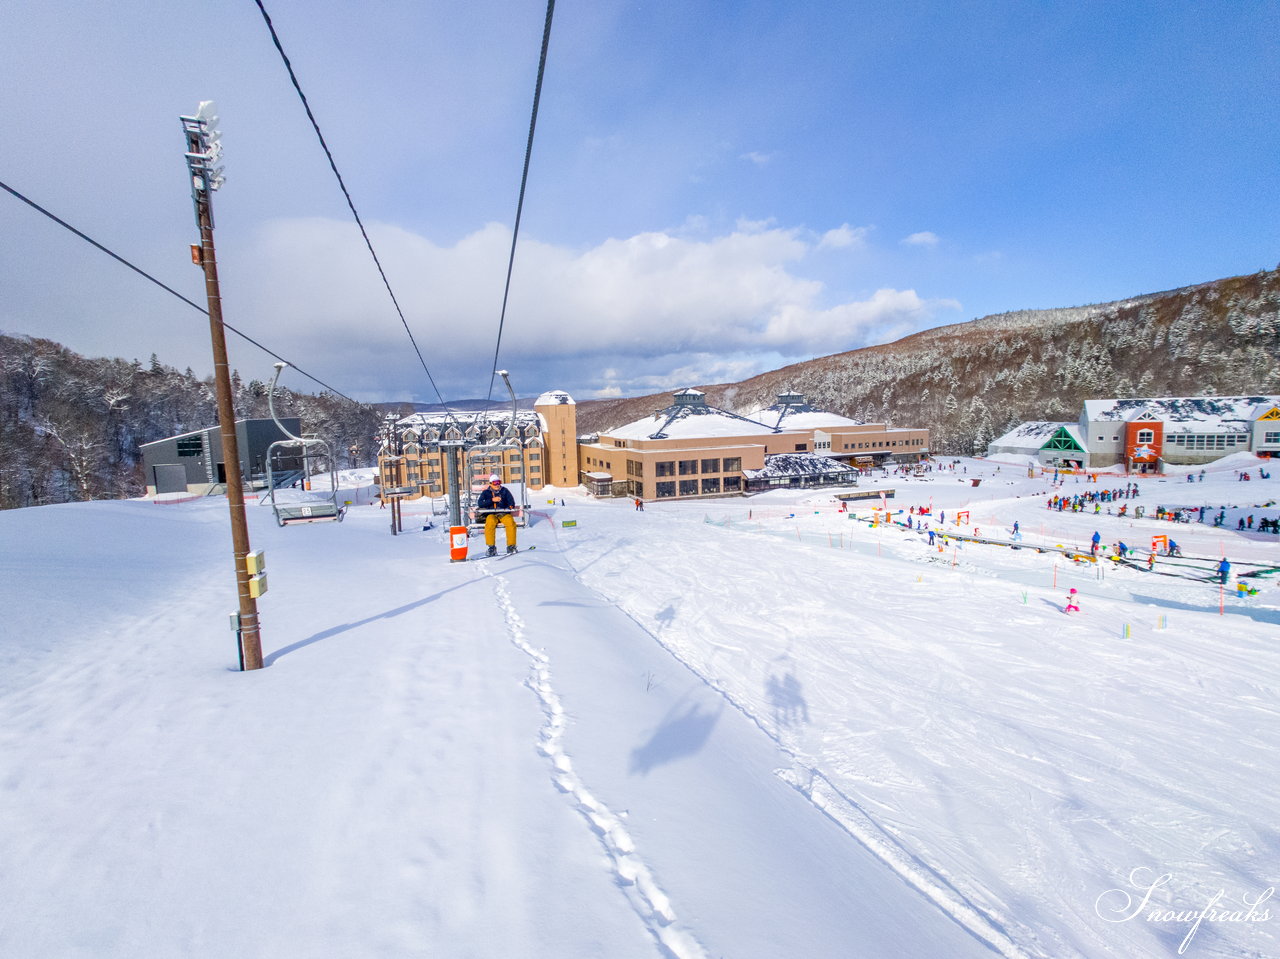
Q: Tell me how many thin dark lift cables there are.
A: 3